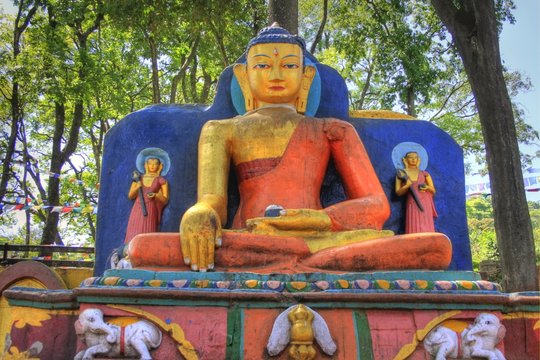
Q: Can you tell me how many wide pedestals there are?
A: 1